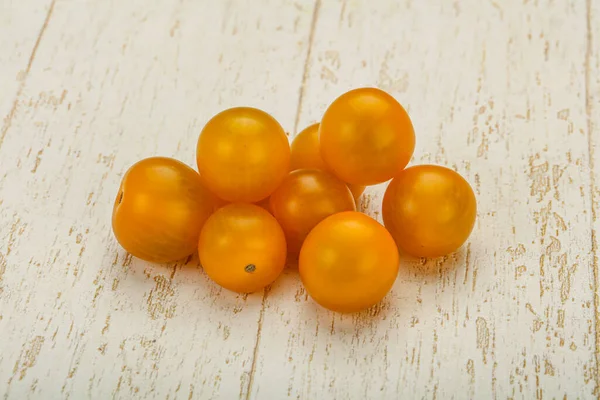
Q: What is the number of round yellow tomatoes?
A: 8